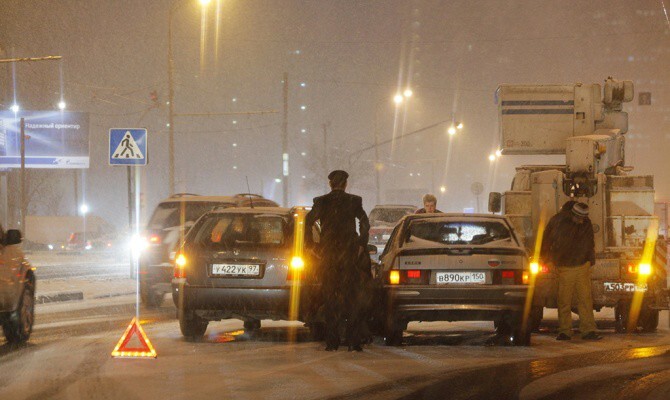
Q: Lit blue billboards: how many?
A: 1